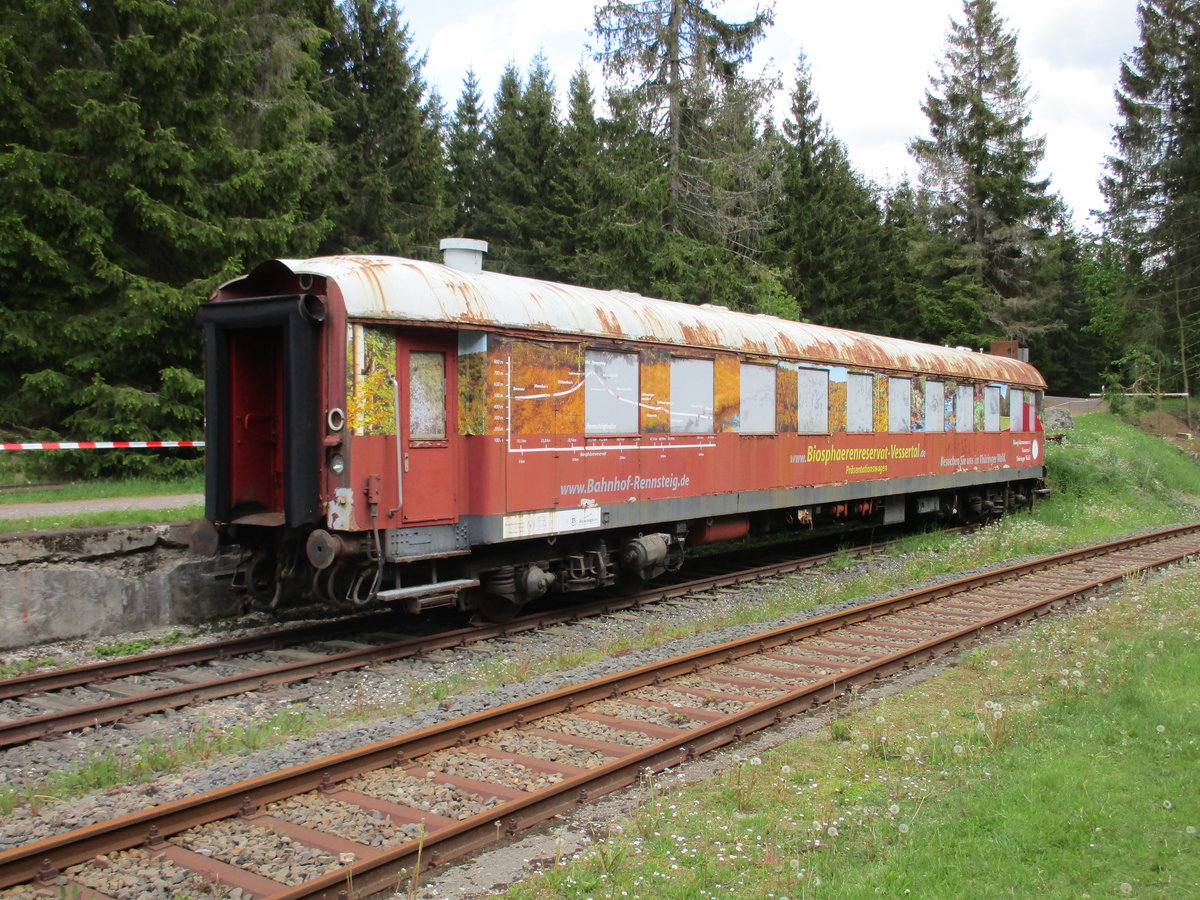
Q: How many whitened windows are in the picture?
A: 11